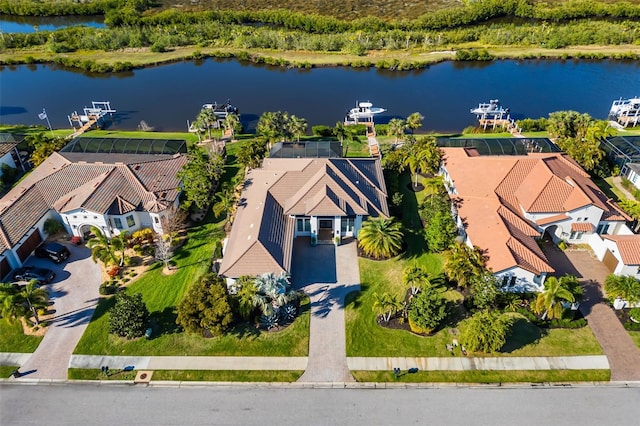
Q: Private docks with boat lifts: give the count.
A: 5